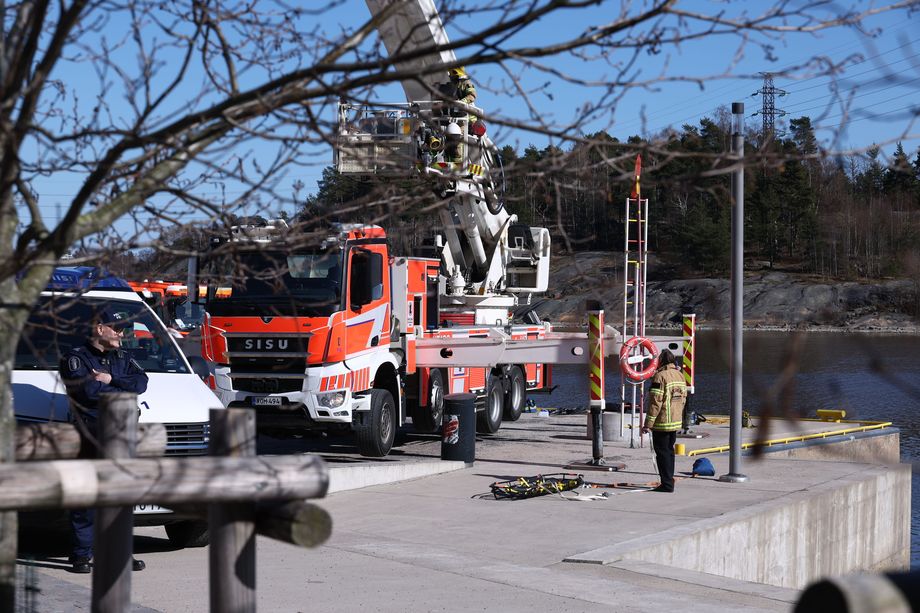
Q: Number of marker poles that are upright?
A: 2